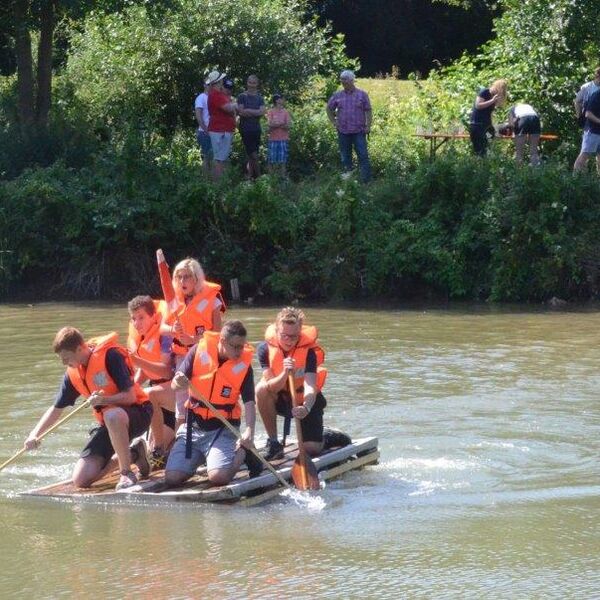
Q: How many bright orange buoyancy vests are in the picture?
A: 5